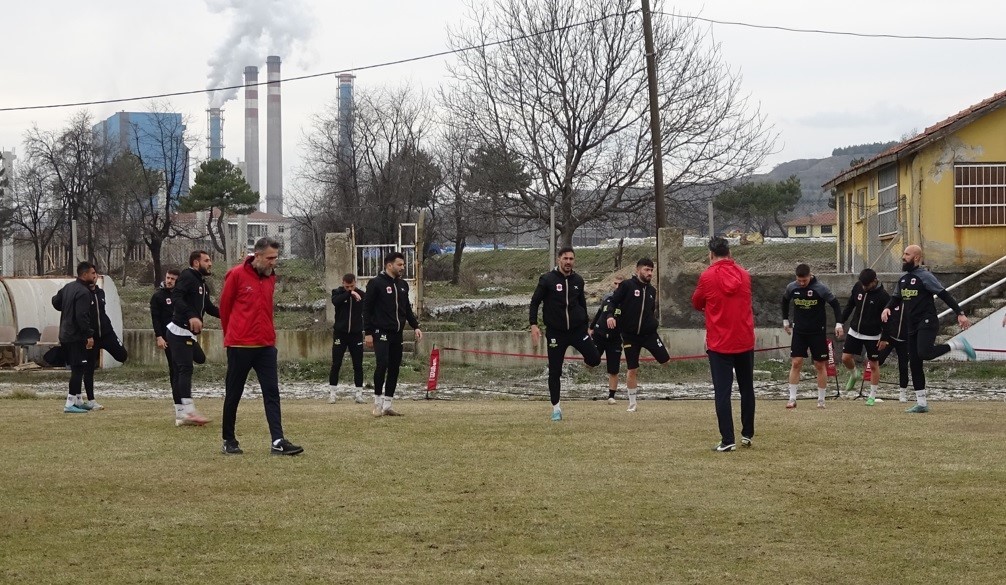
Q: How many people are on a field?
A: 15